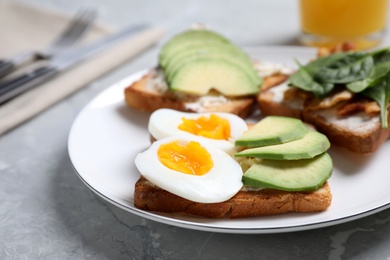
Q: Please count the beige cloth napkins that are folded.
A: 1